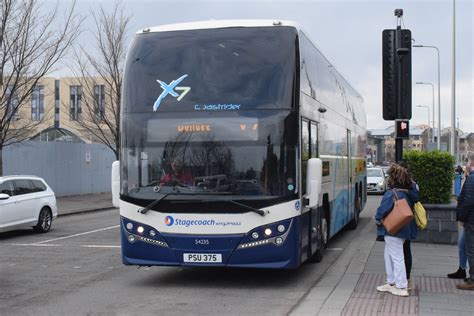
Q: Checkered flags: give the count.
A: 0